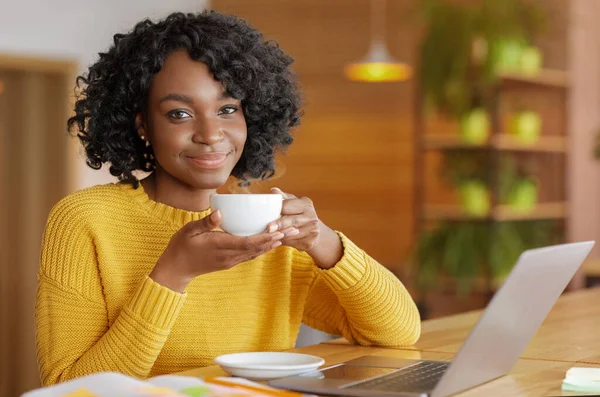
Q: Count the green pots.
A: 6